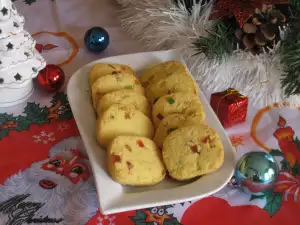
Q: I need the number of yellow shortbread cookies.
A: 10